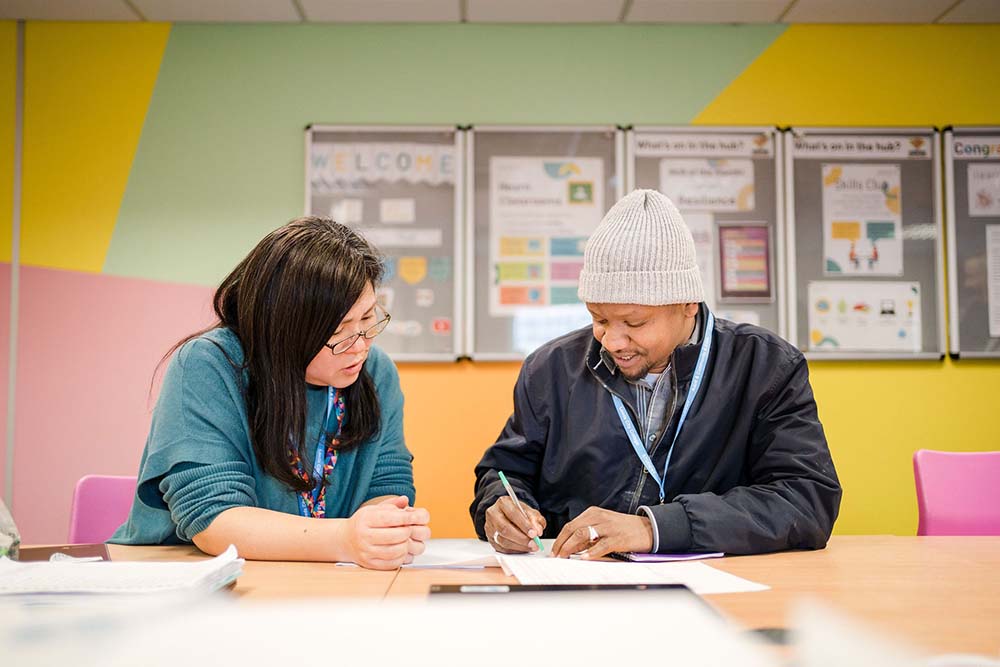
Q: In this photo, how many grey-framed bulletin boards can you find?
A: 5